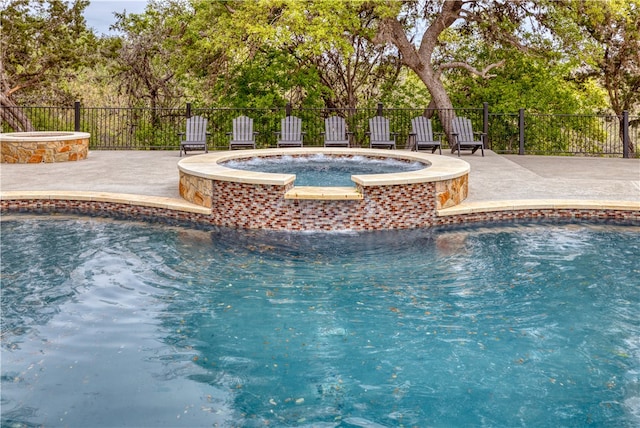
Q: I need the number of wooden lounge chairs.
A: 7